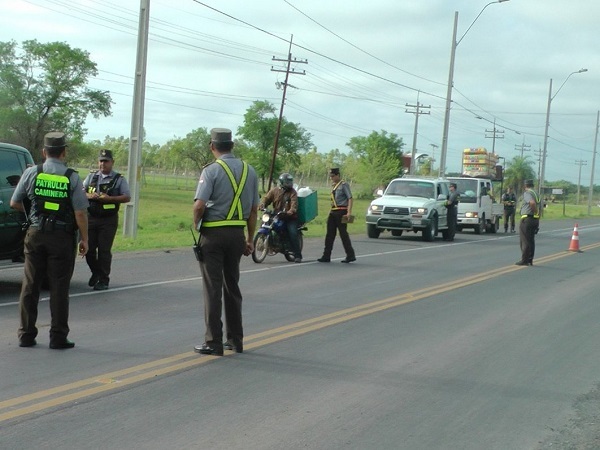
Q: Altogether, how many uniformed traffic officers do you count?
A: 7